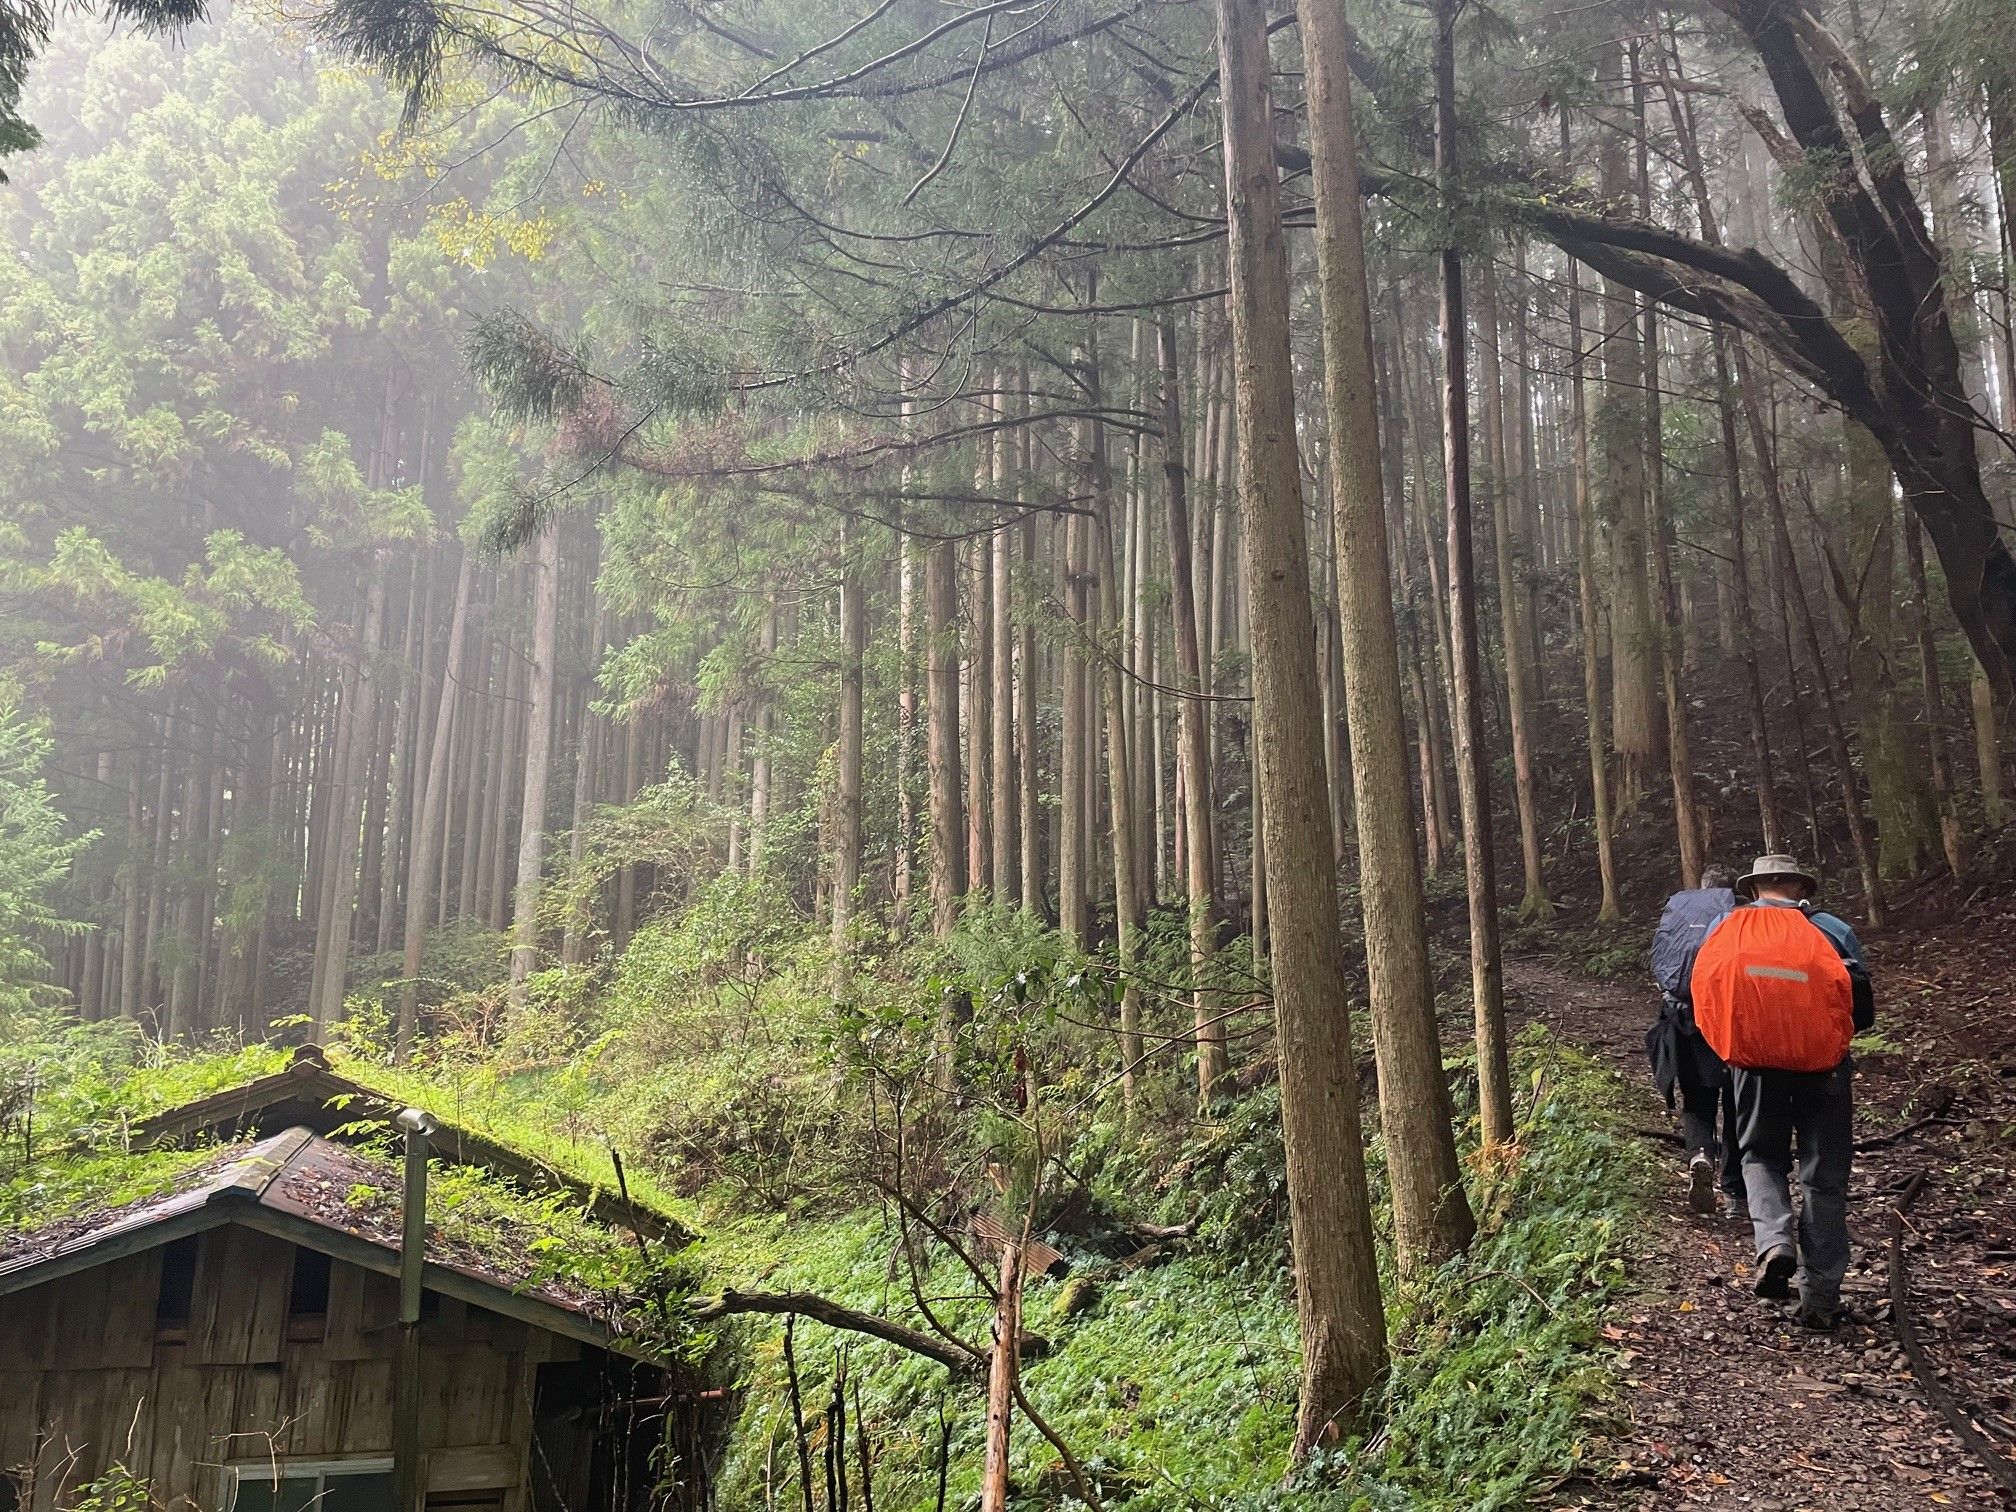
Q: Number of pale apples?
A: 0